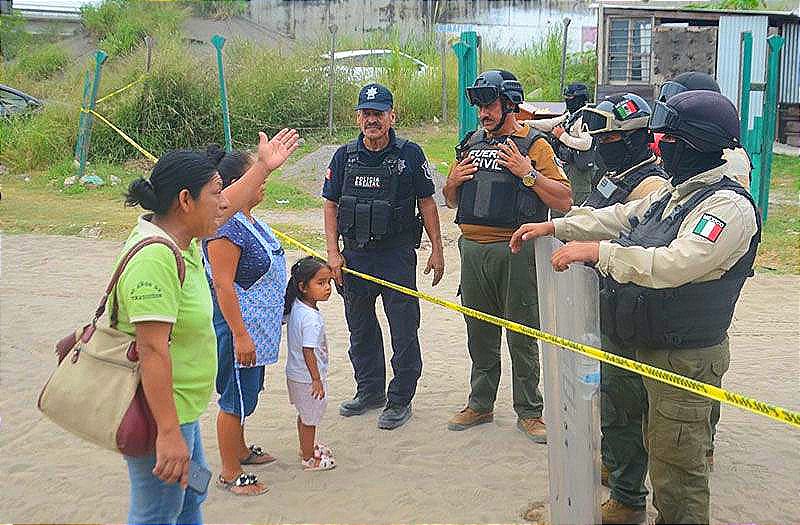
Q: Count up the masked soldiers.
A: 4